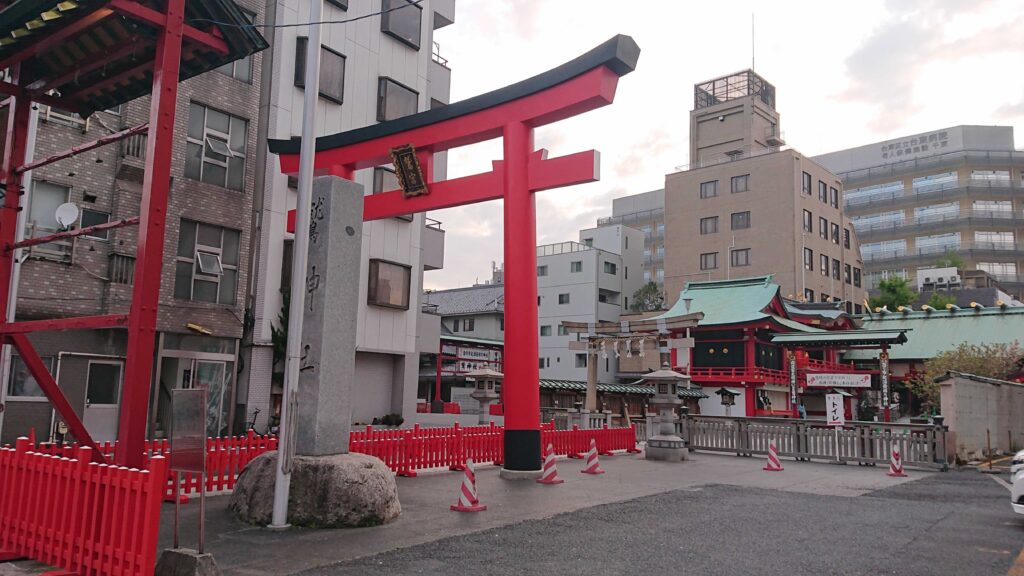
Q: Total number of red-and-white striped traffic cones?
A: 5